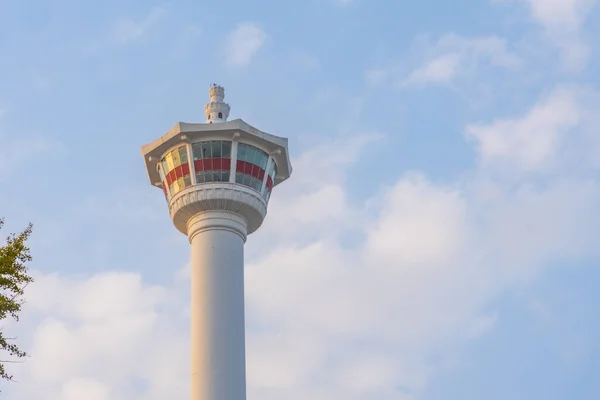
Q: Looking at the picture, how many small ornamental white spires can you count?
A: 1